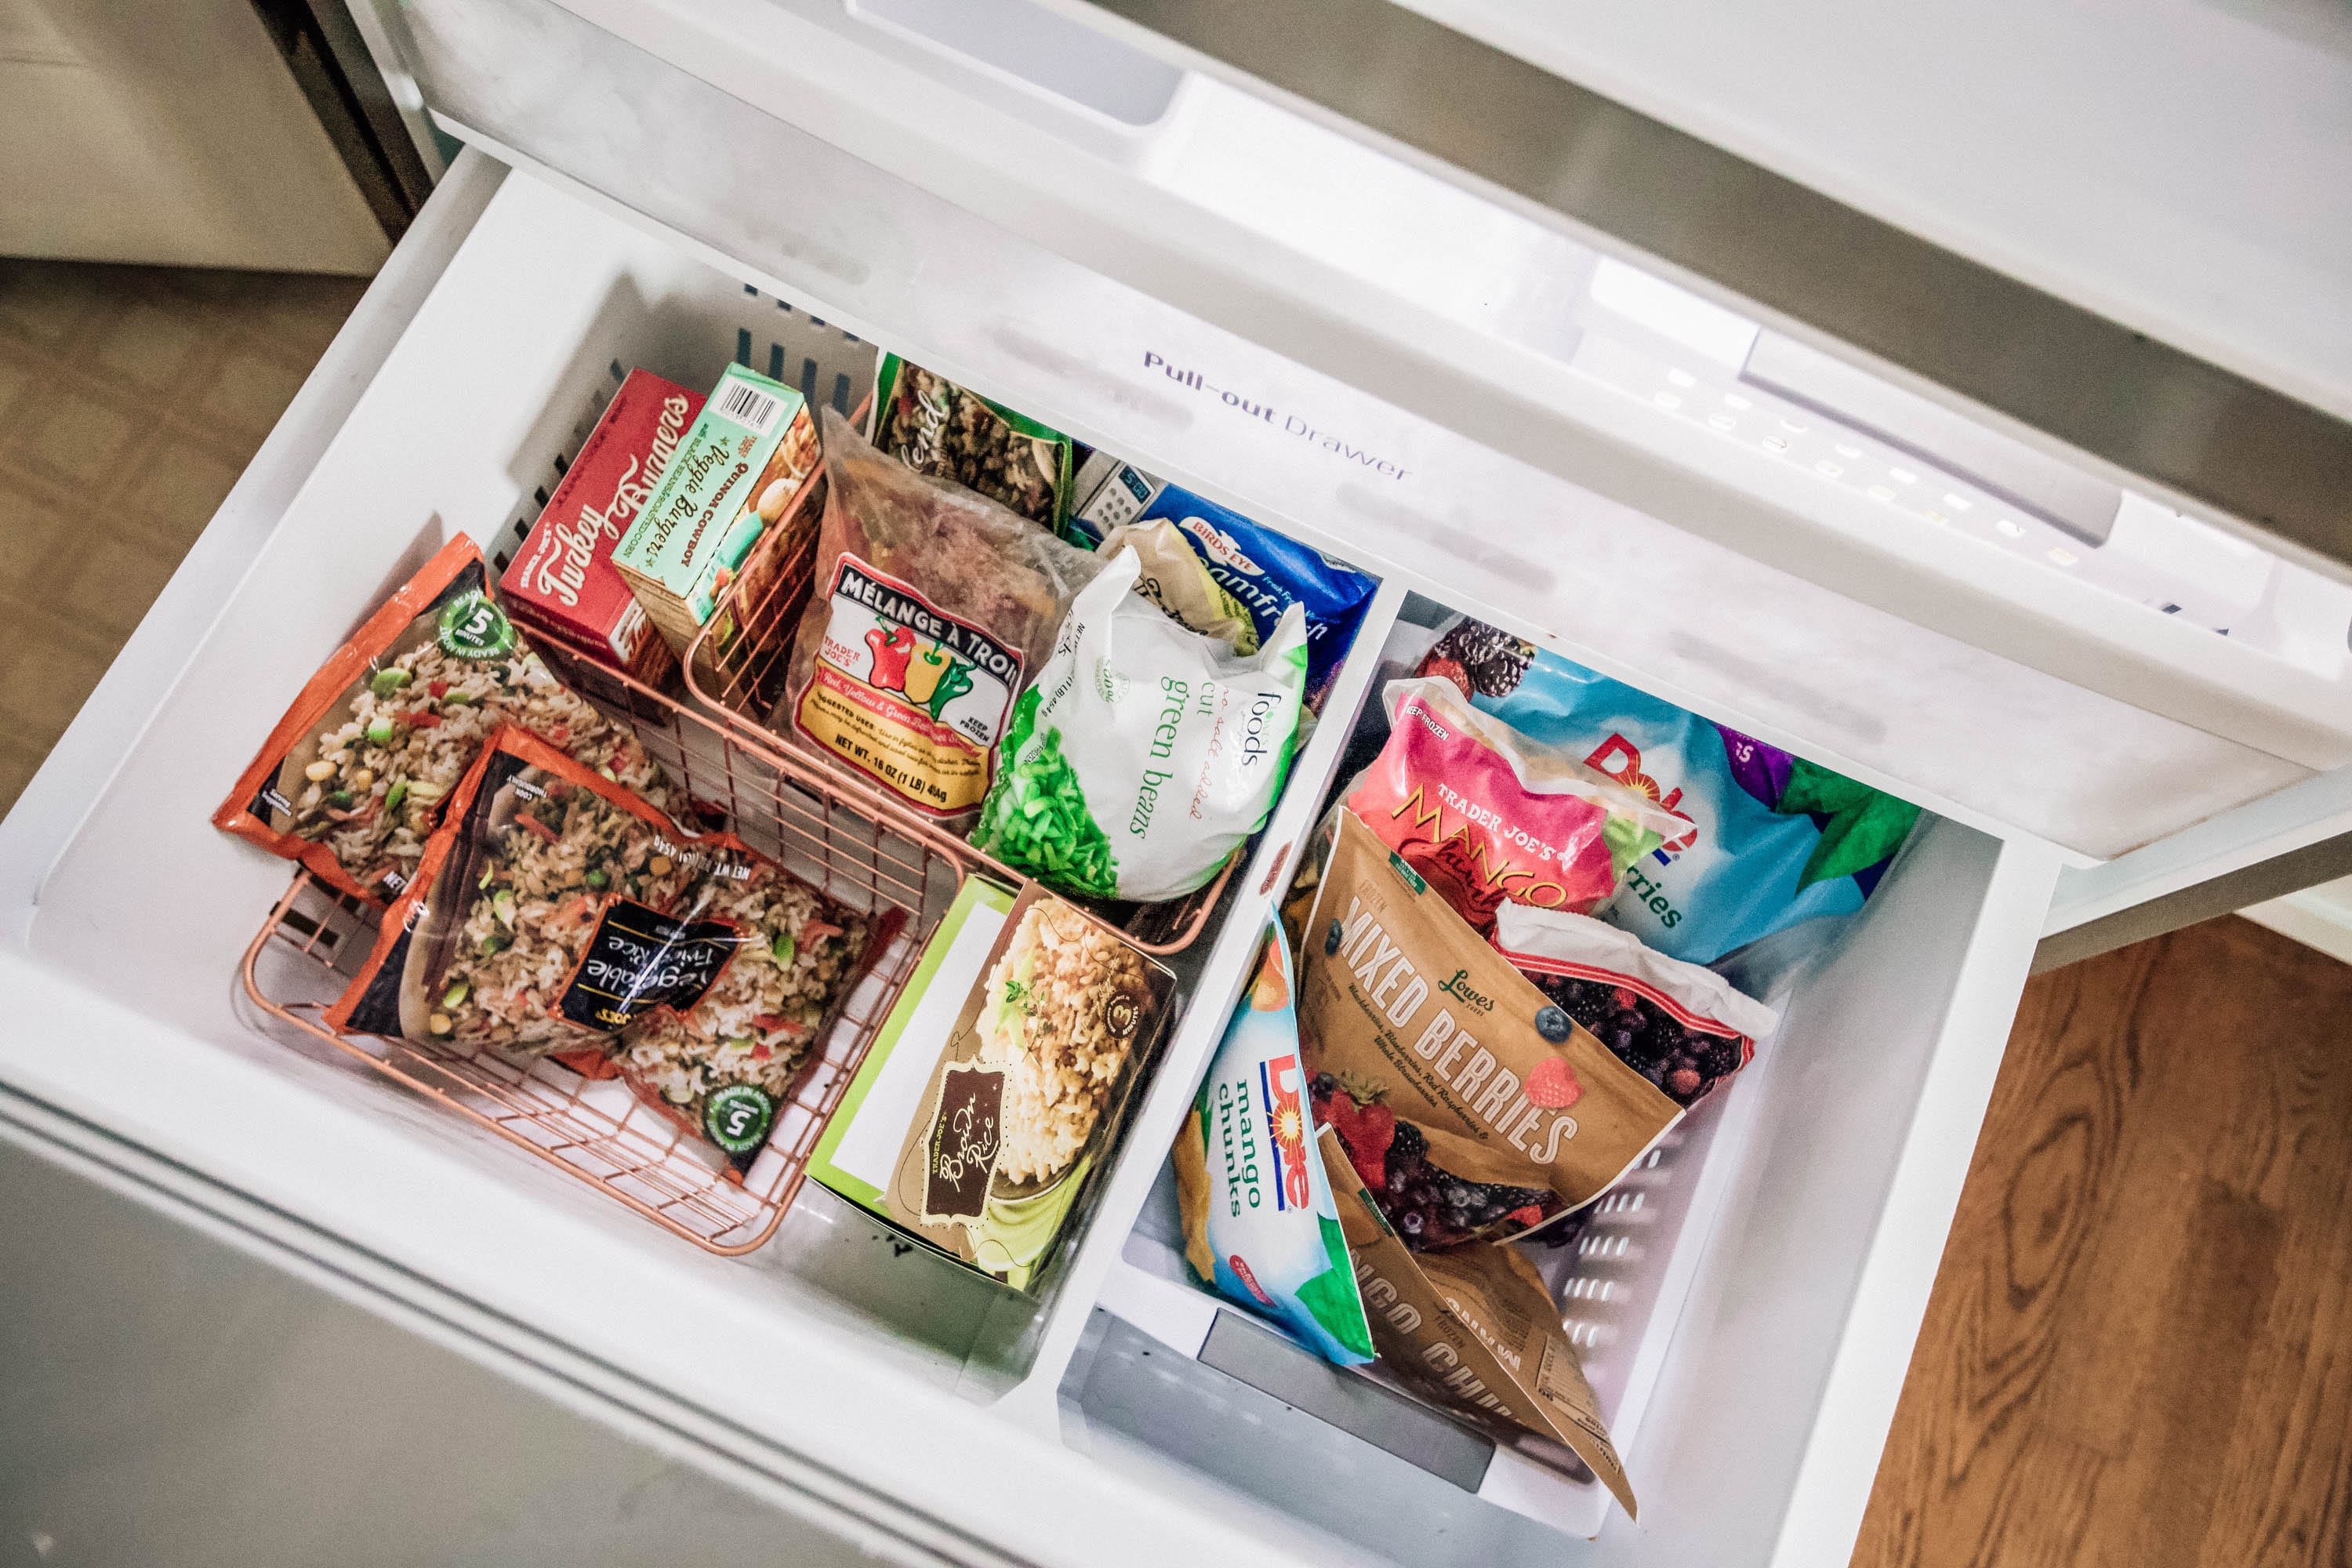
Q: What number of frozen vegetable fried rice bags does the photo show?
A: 2